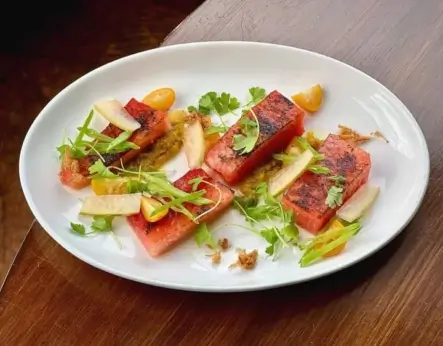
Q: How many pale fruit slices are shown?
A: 5